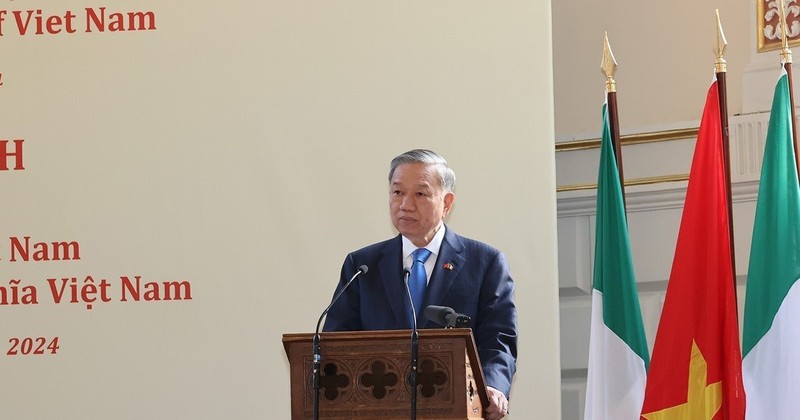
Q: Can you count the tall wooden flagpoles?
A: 3